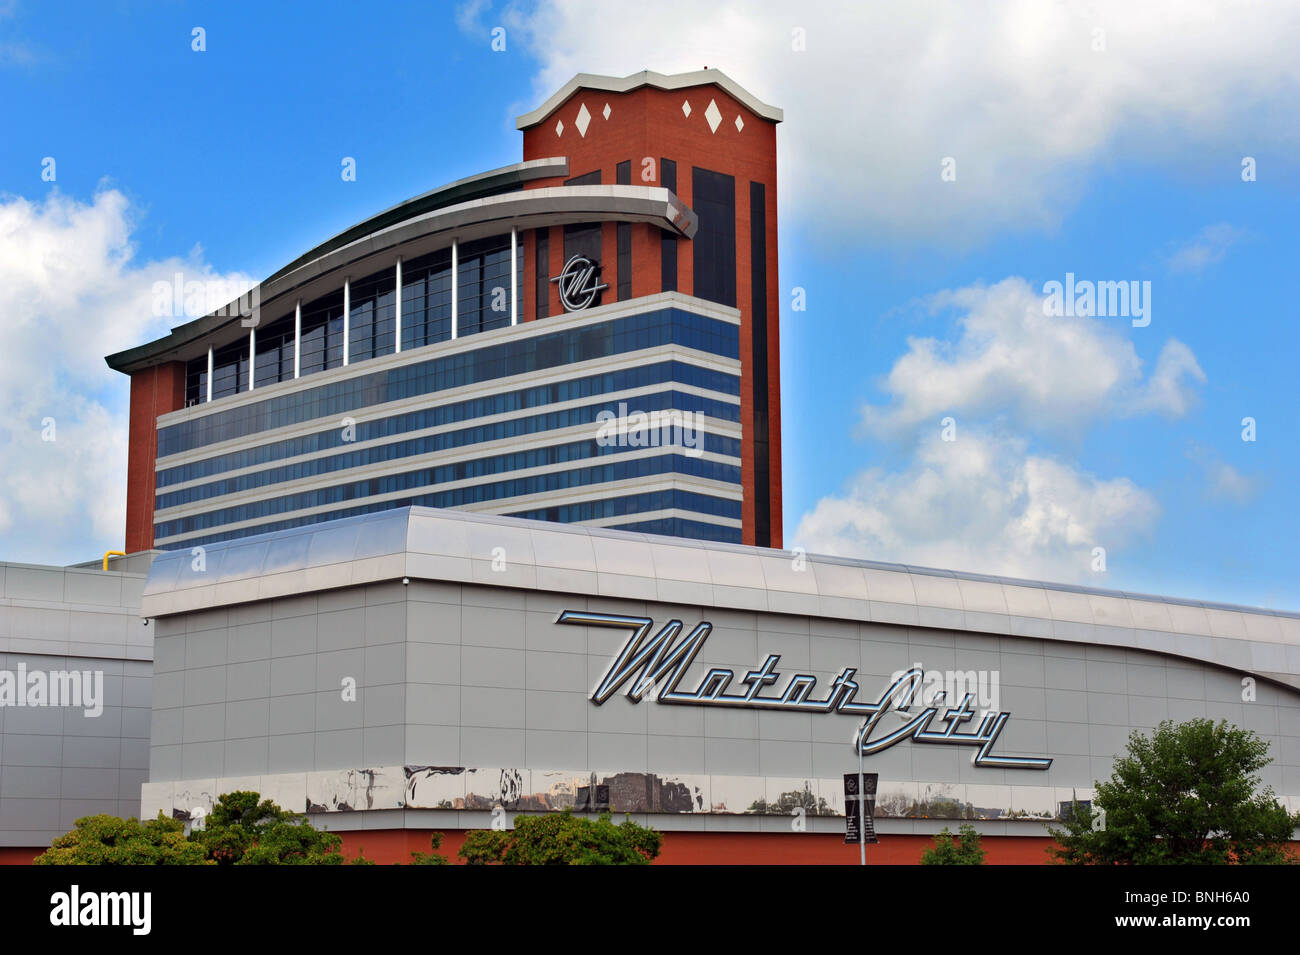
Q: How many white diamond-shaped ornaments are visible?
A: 6